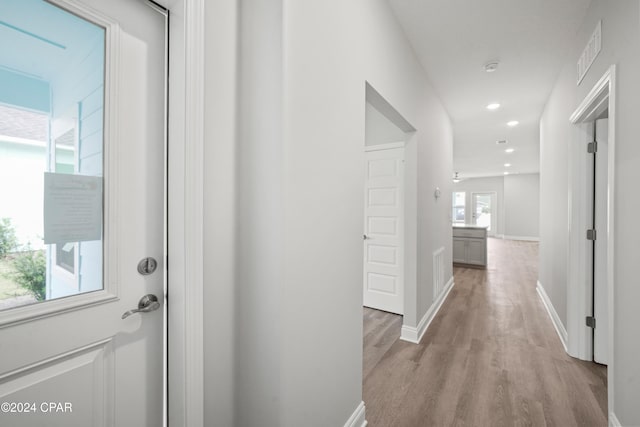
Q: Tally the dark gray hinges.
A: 3